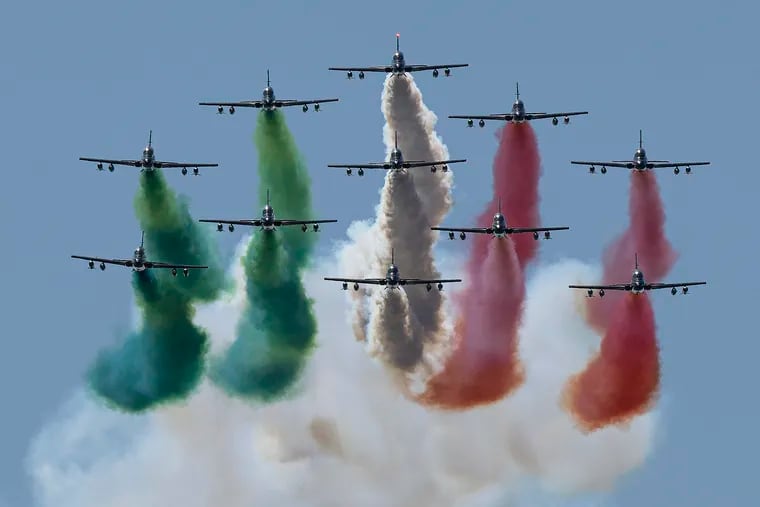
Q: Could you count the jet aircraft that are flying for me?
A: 11